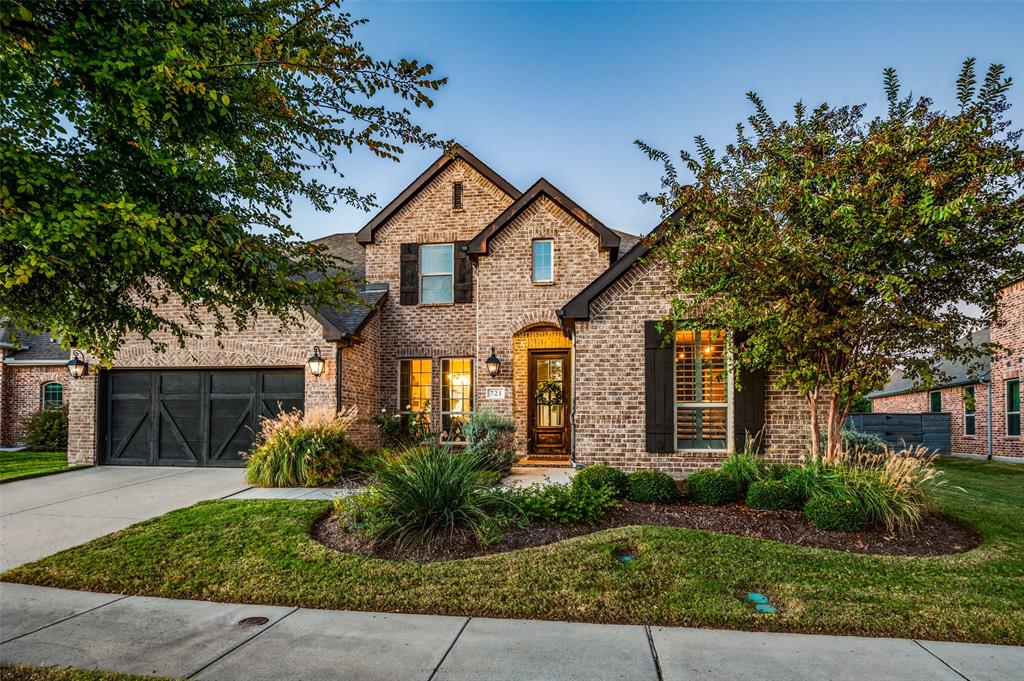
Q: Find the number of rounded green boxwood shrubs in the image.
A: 5